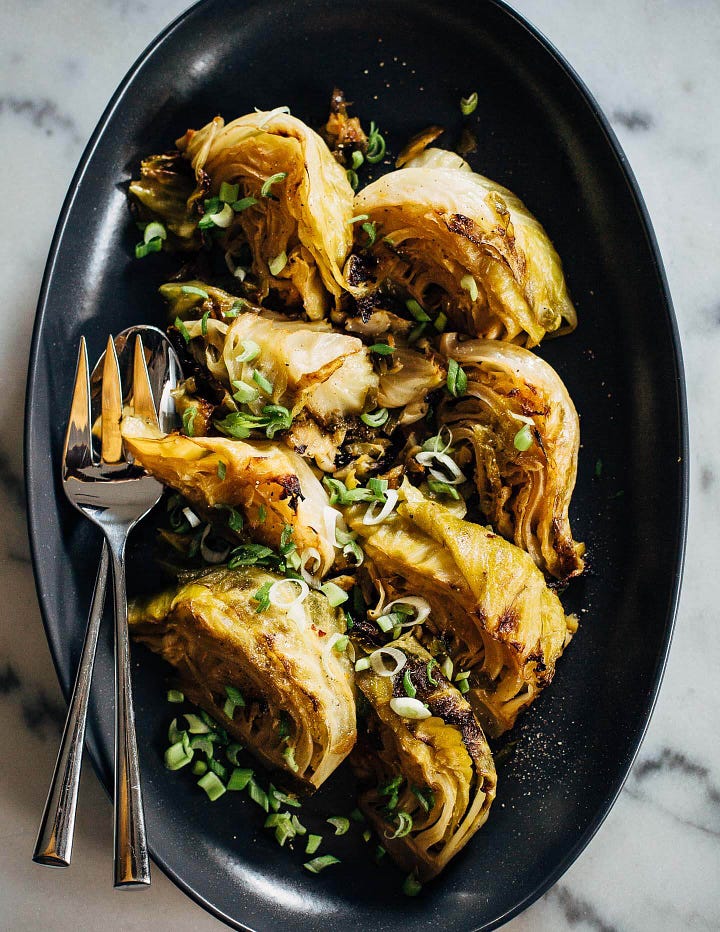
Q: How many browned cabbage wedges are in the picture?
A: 8